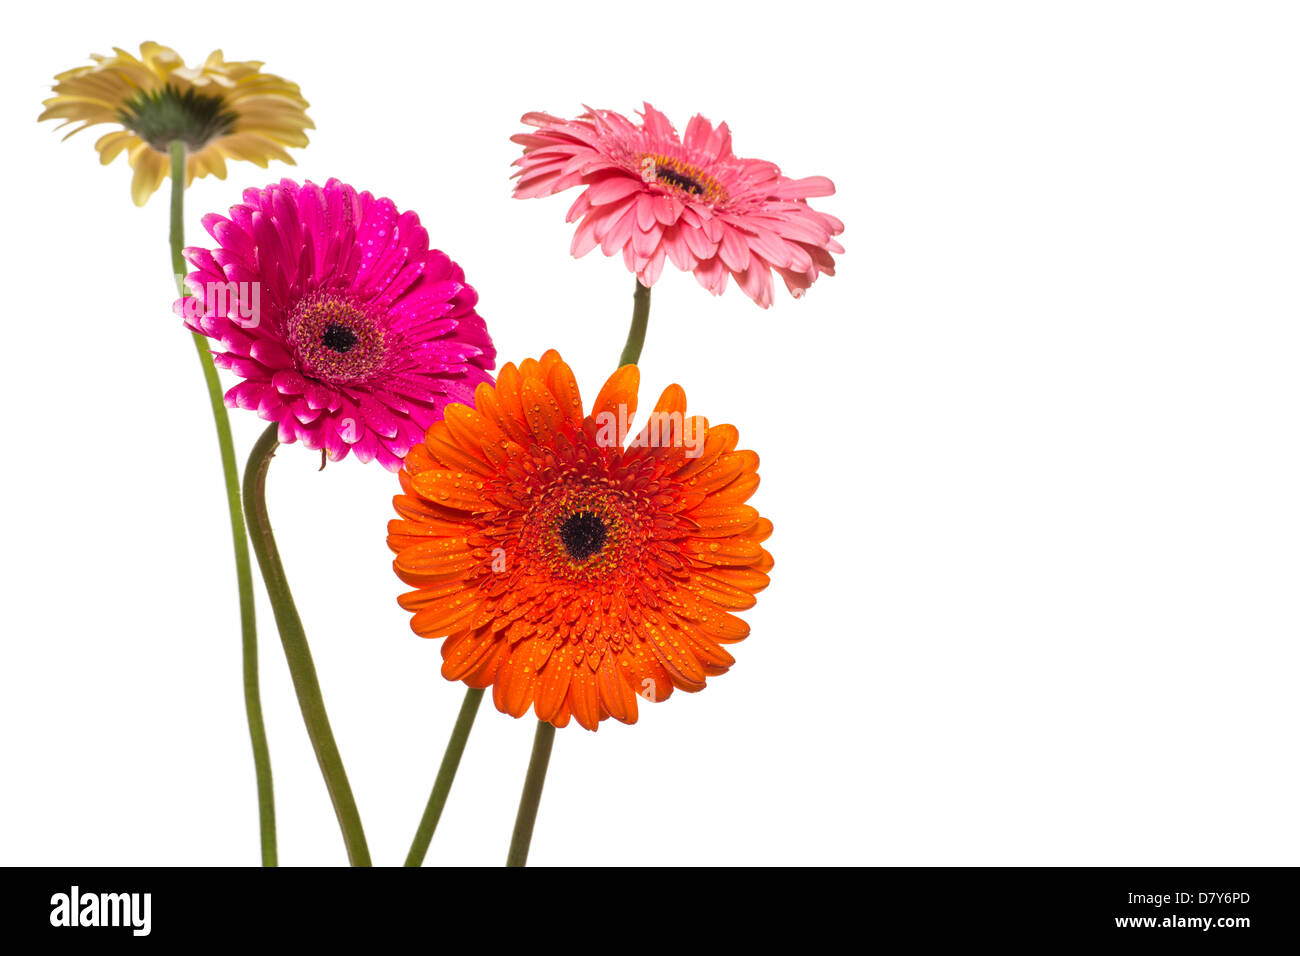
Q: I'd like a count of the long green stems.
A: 4